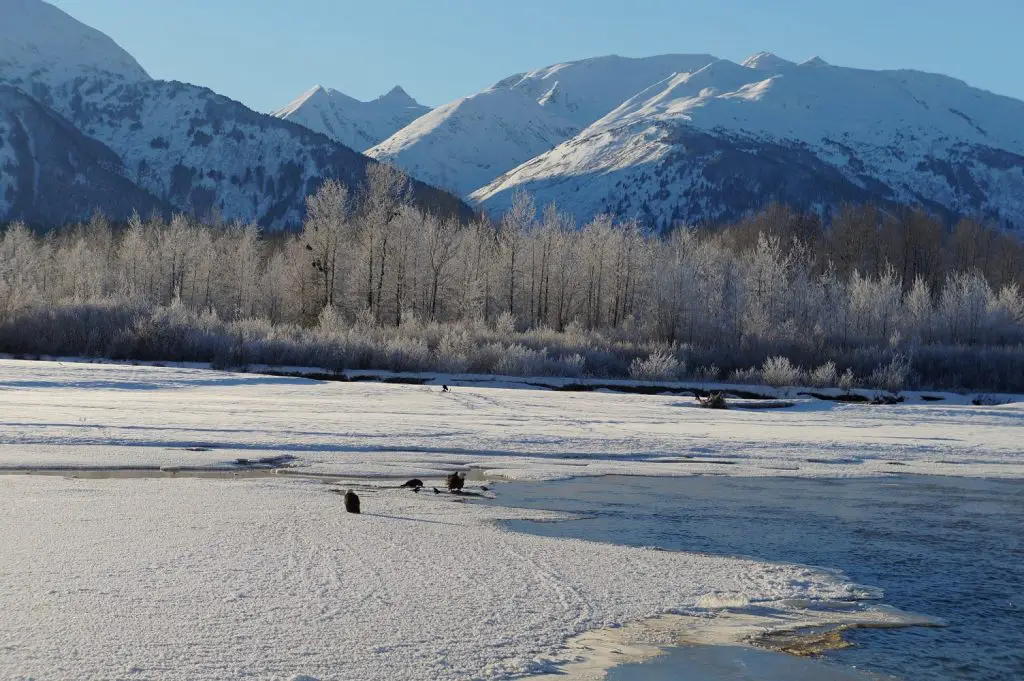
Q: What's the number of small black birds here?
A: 3